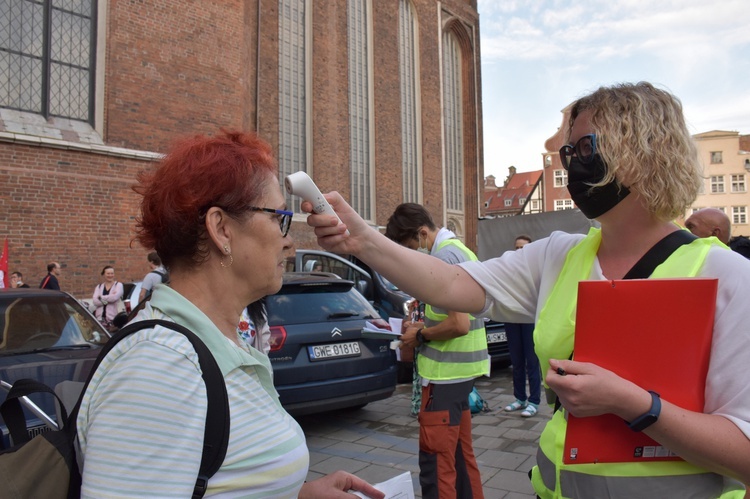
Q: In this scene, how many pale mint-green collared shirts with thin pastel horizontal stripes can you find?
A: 1